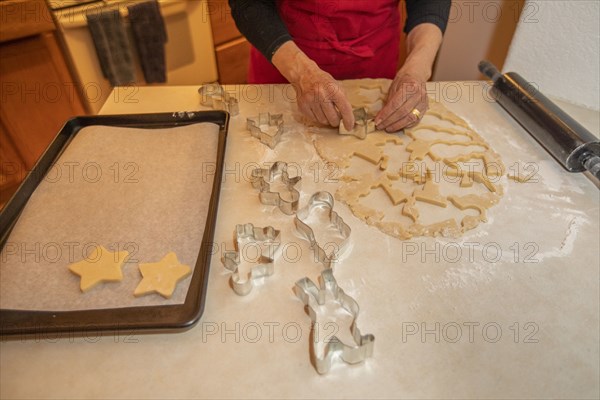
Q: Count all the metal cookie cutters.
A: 7